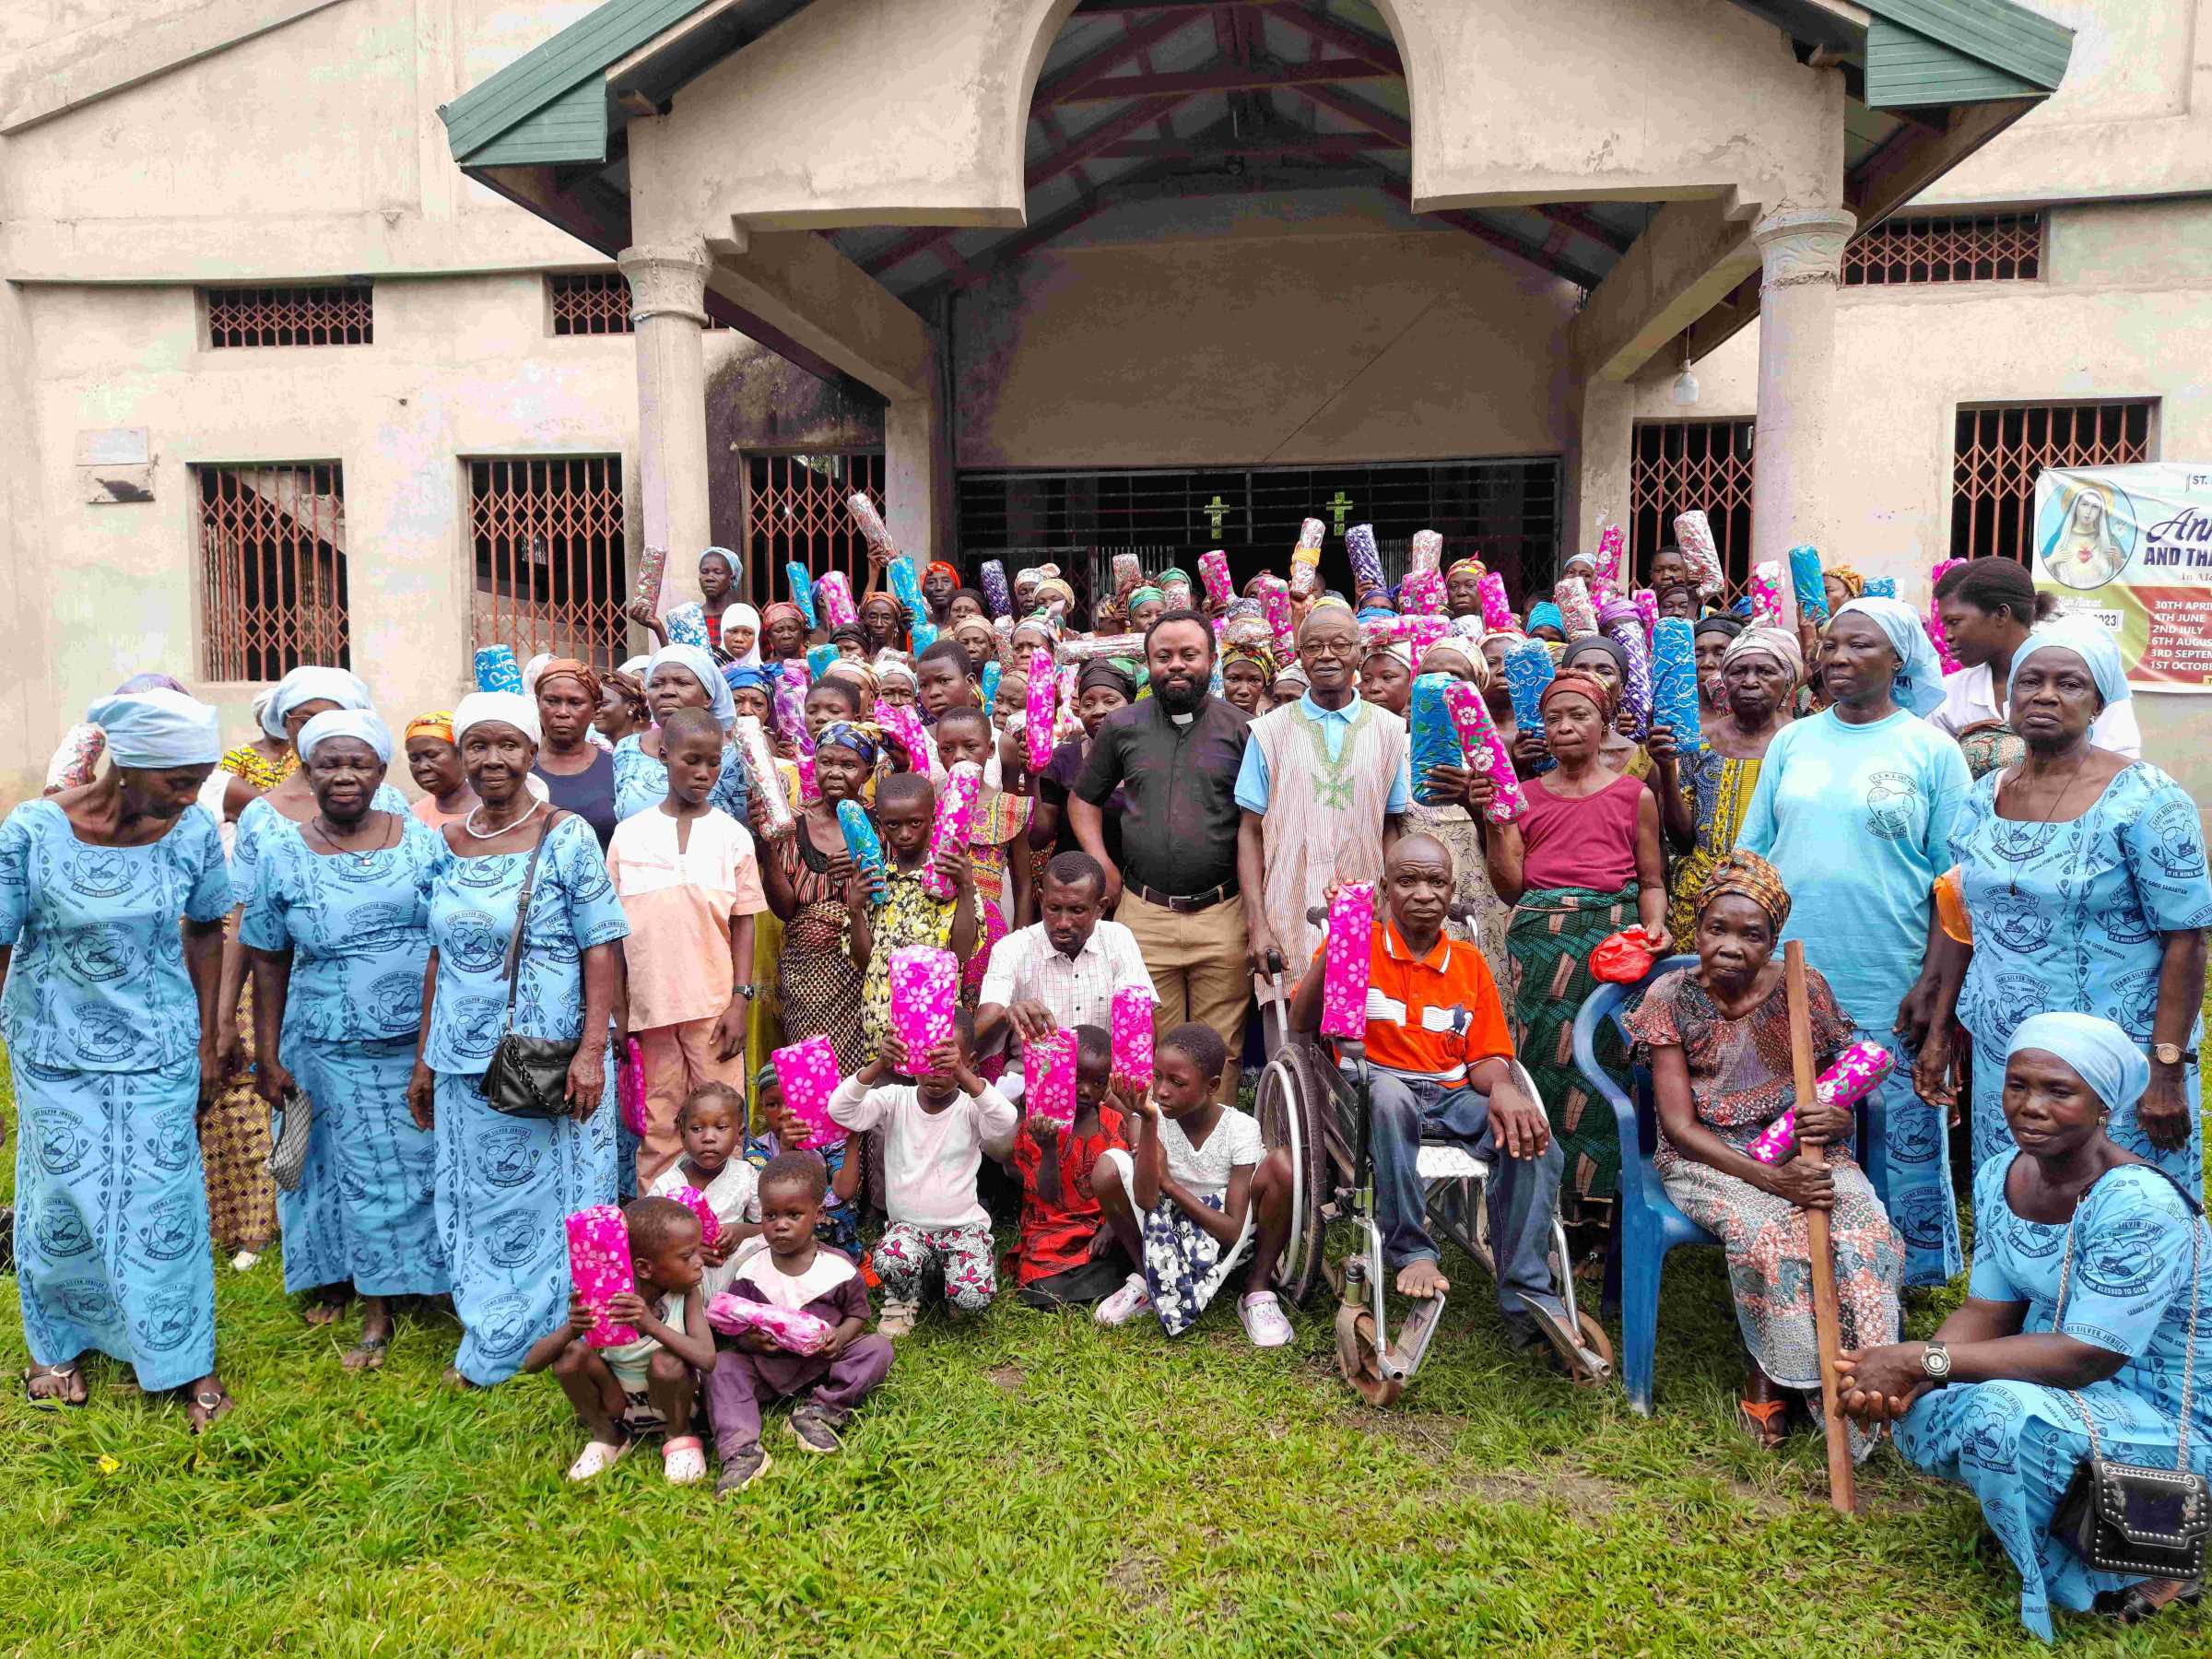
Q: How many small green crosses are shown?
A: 2